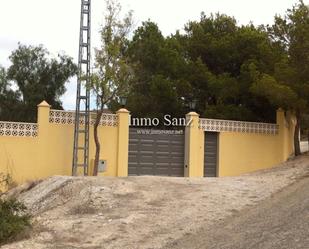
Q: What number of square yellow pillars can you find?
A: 4